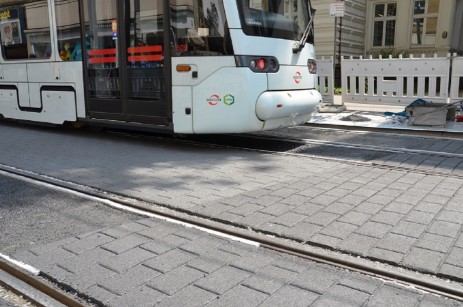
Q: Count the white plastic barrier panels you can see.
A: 3